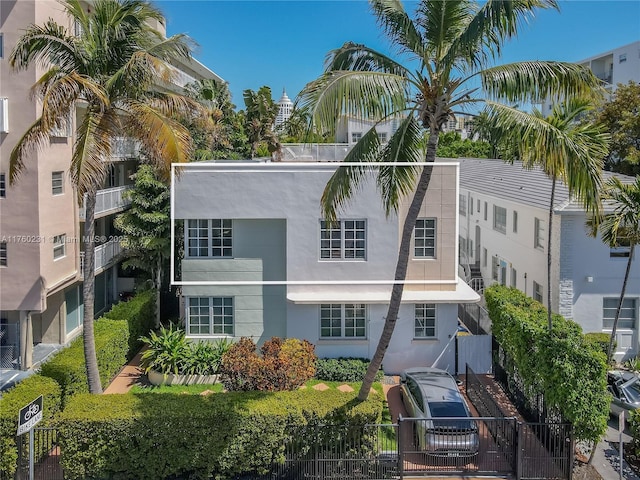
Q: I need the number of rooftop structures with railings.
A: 1